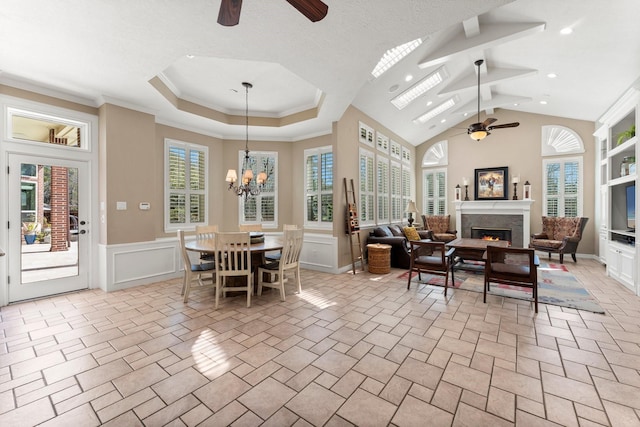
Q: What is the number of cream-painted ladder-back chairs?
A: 6